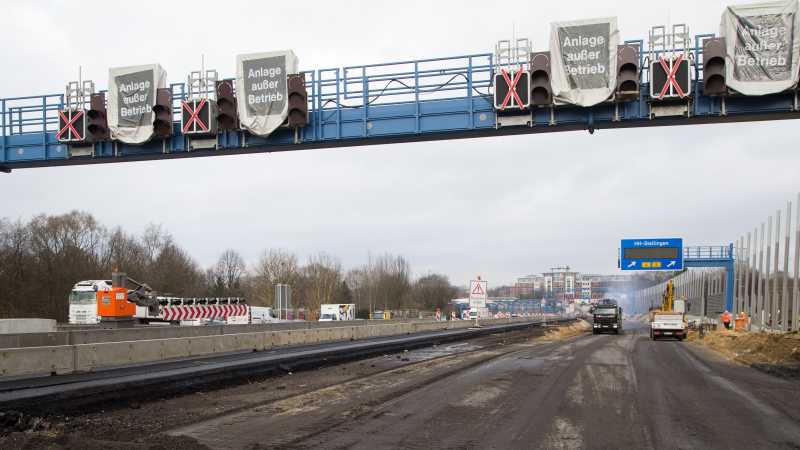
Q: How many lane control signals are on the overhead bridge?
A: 4